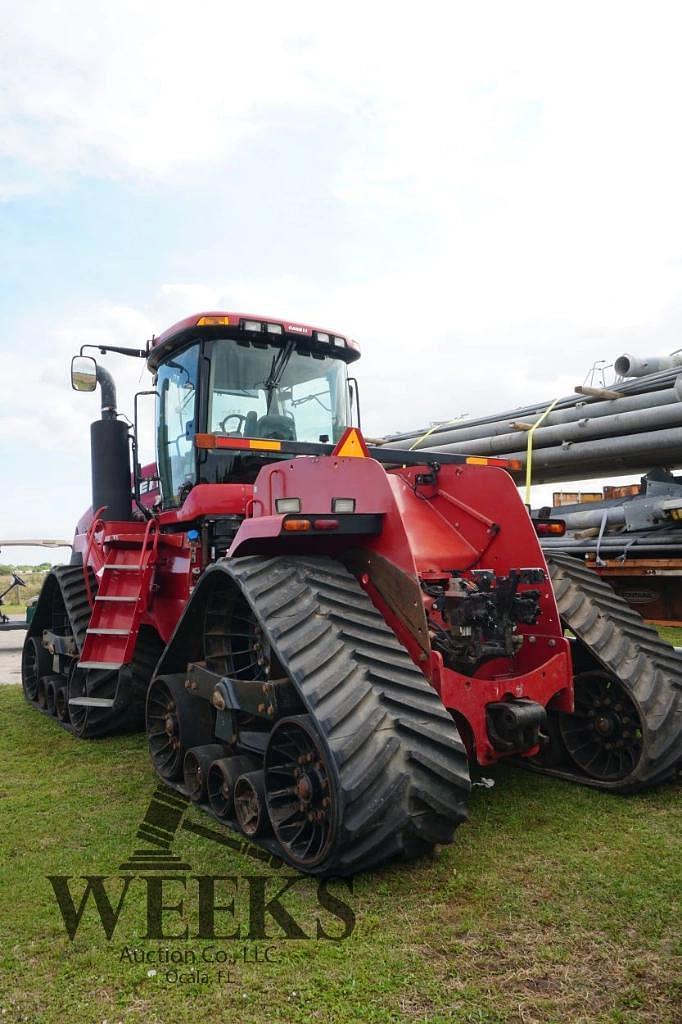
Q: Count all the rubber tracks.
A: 3